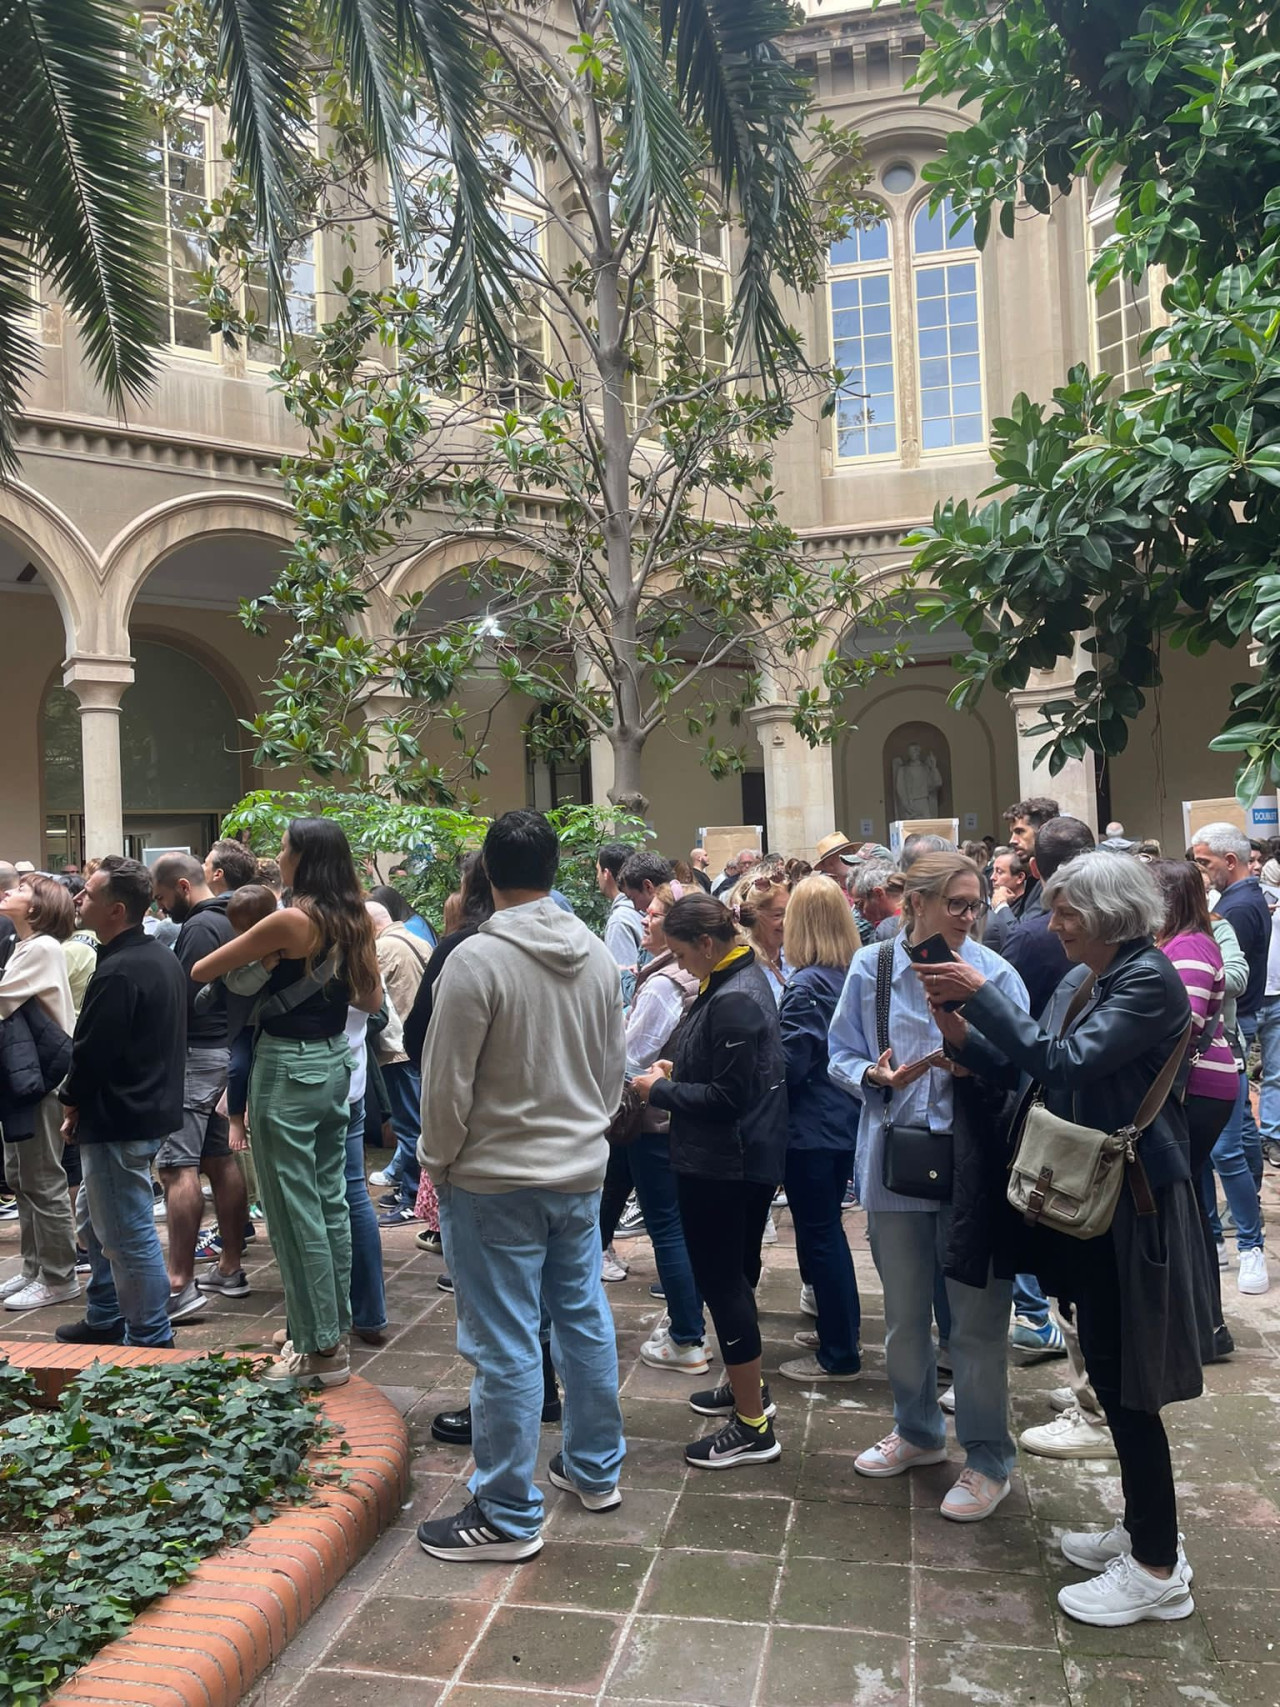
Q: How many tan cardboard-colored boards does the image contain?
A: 3